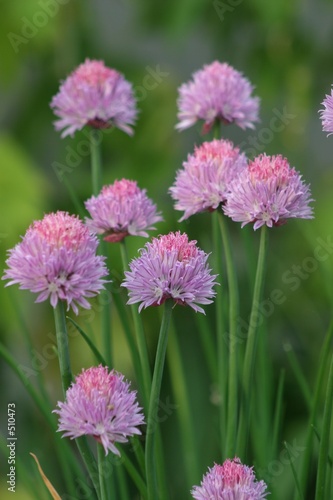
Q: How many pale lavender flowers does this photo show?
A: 10